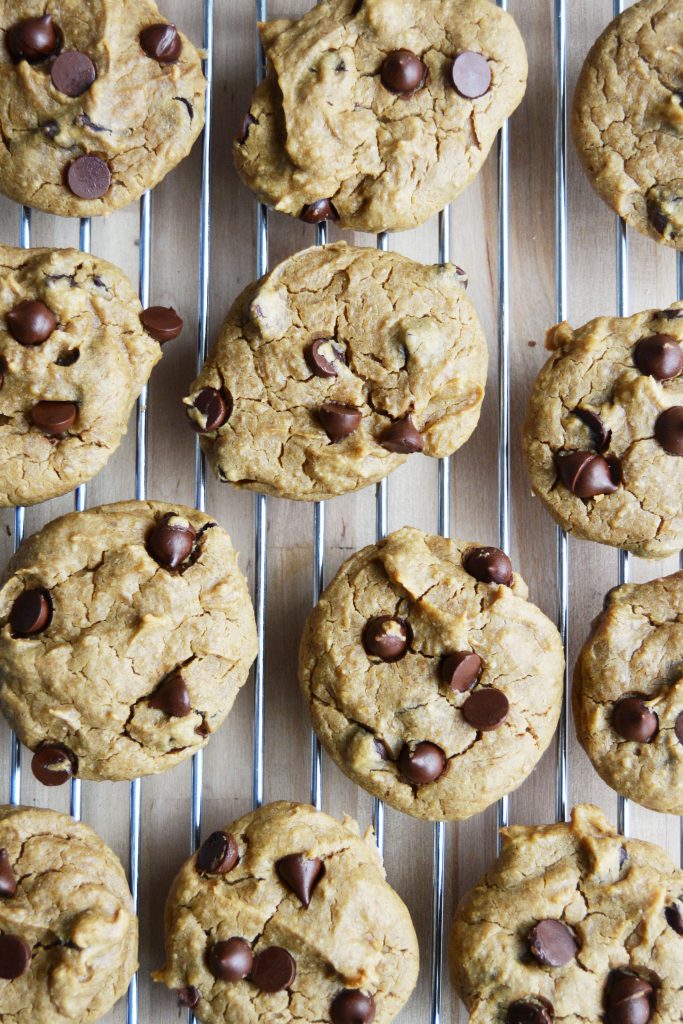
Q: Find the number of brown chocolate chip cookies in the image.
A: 12